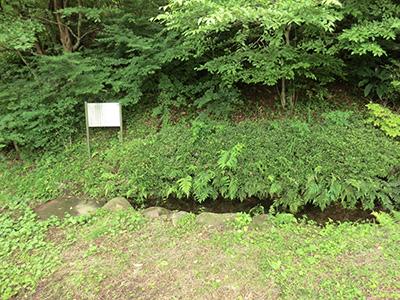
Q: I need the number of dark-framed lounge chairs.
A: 0